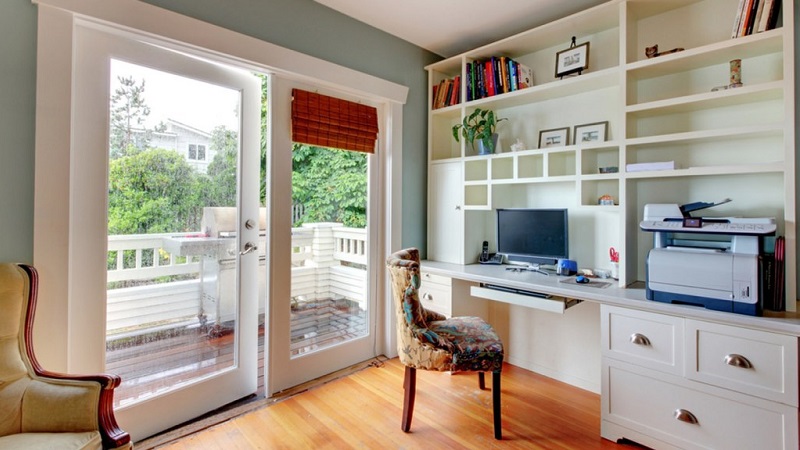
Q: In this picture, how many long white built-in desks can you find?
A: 1